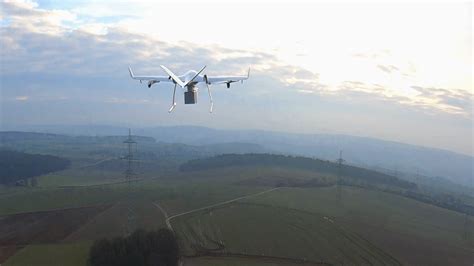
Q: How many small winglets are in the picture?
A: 2